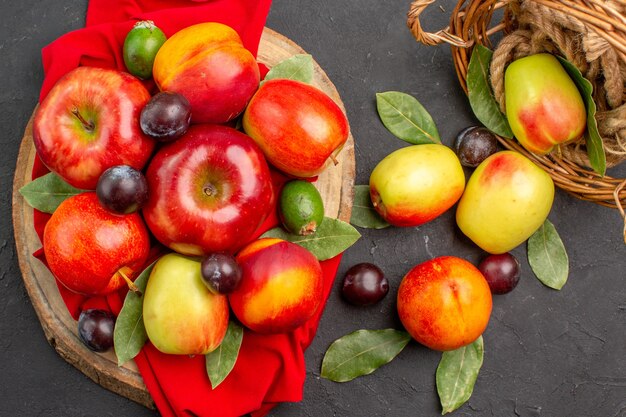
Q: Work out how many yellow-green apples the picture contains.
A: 4